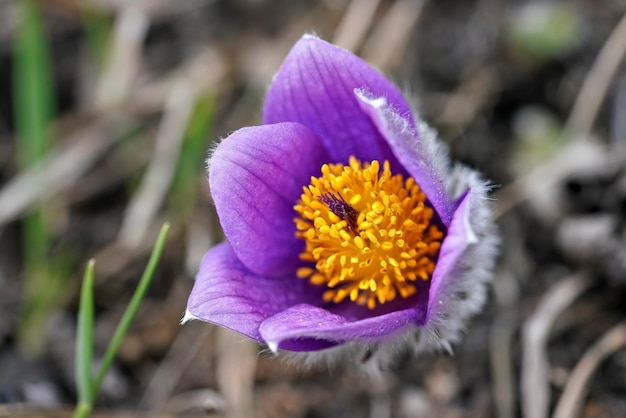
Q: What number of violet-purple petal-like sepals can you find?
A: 6